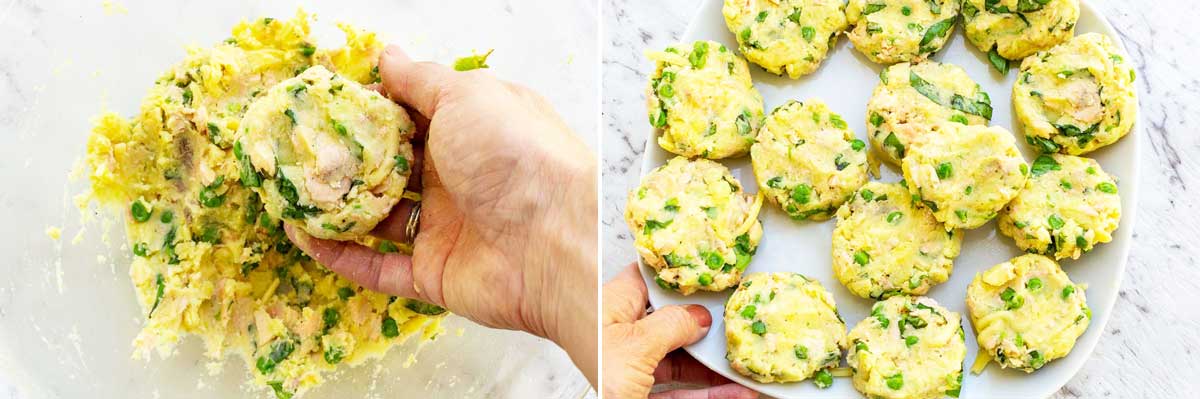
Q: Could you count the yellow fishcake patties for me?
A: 15